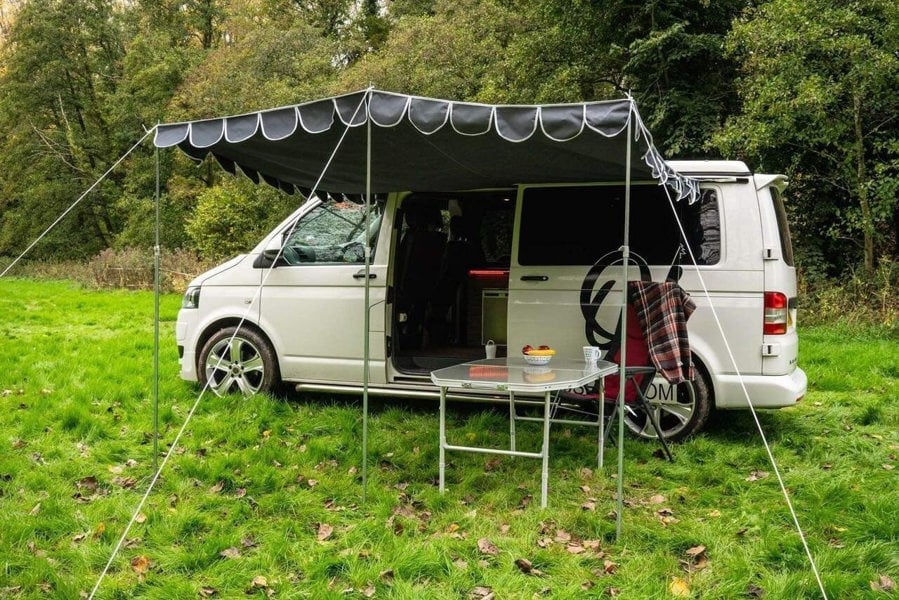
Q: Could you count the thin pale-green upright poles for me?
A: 3